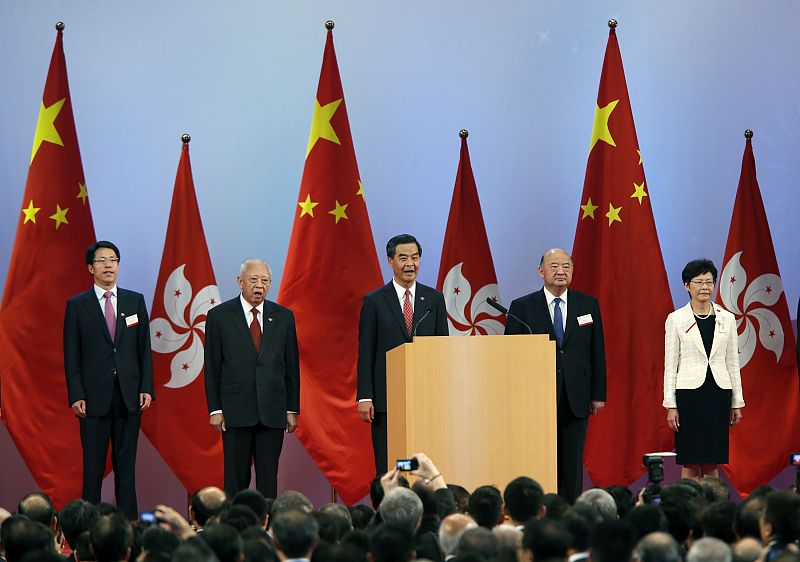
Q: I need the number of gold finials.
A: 6